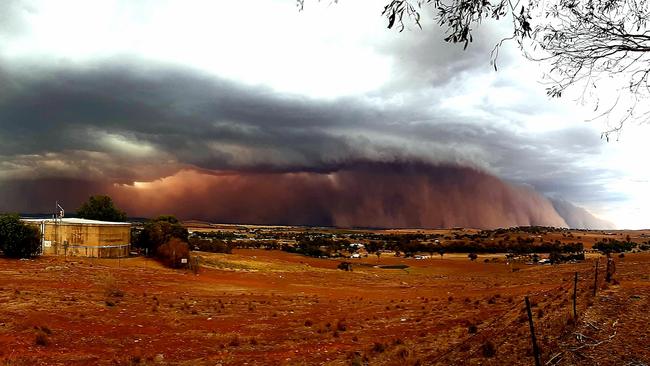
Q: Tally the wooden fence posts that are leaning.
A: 1